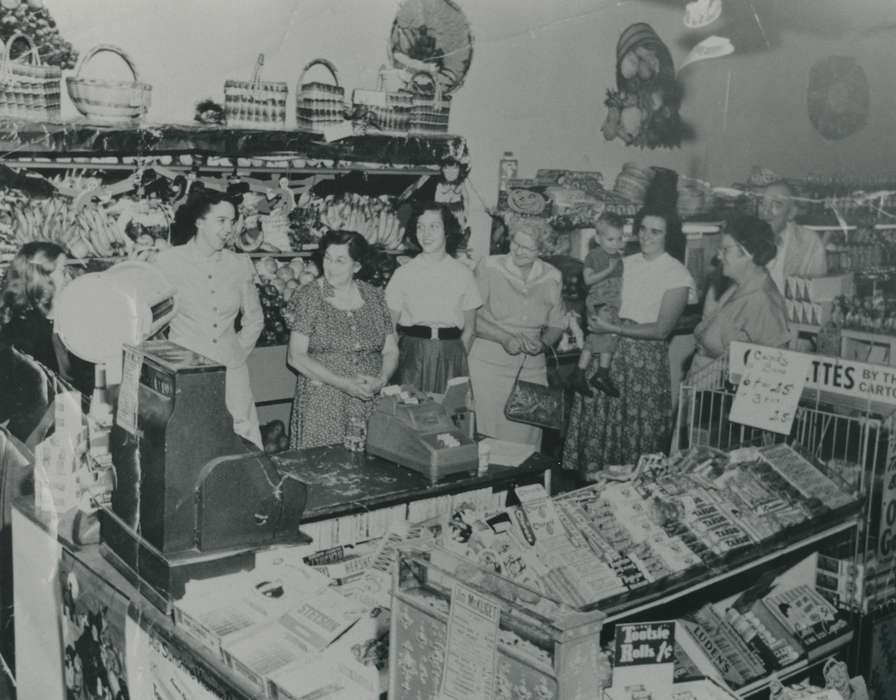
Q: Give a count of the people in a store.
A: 9